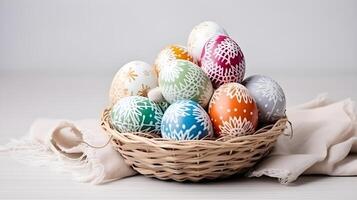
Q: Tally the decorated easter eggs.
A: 9